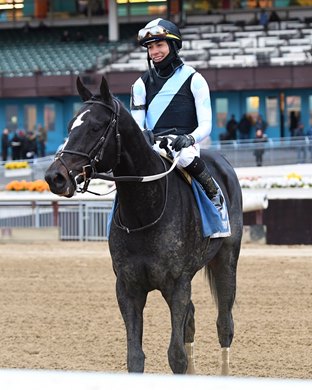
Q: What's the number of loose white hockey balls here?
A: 0